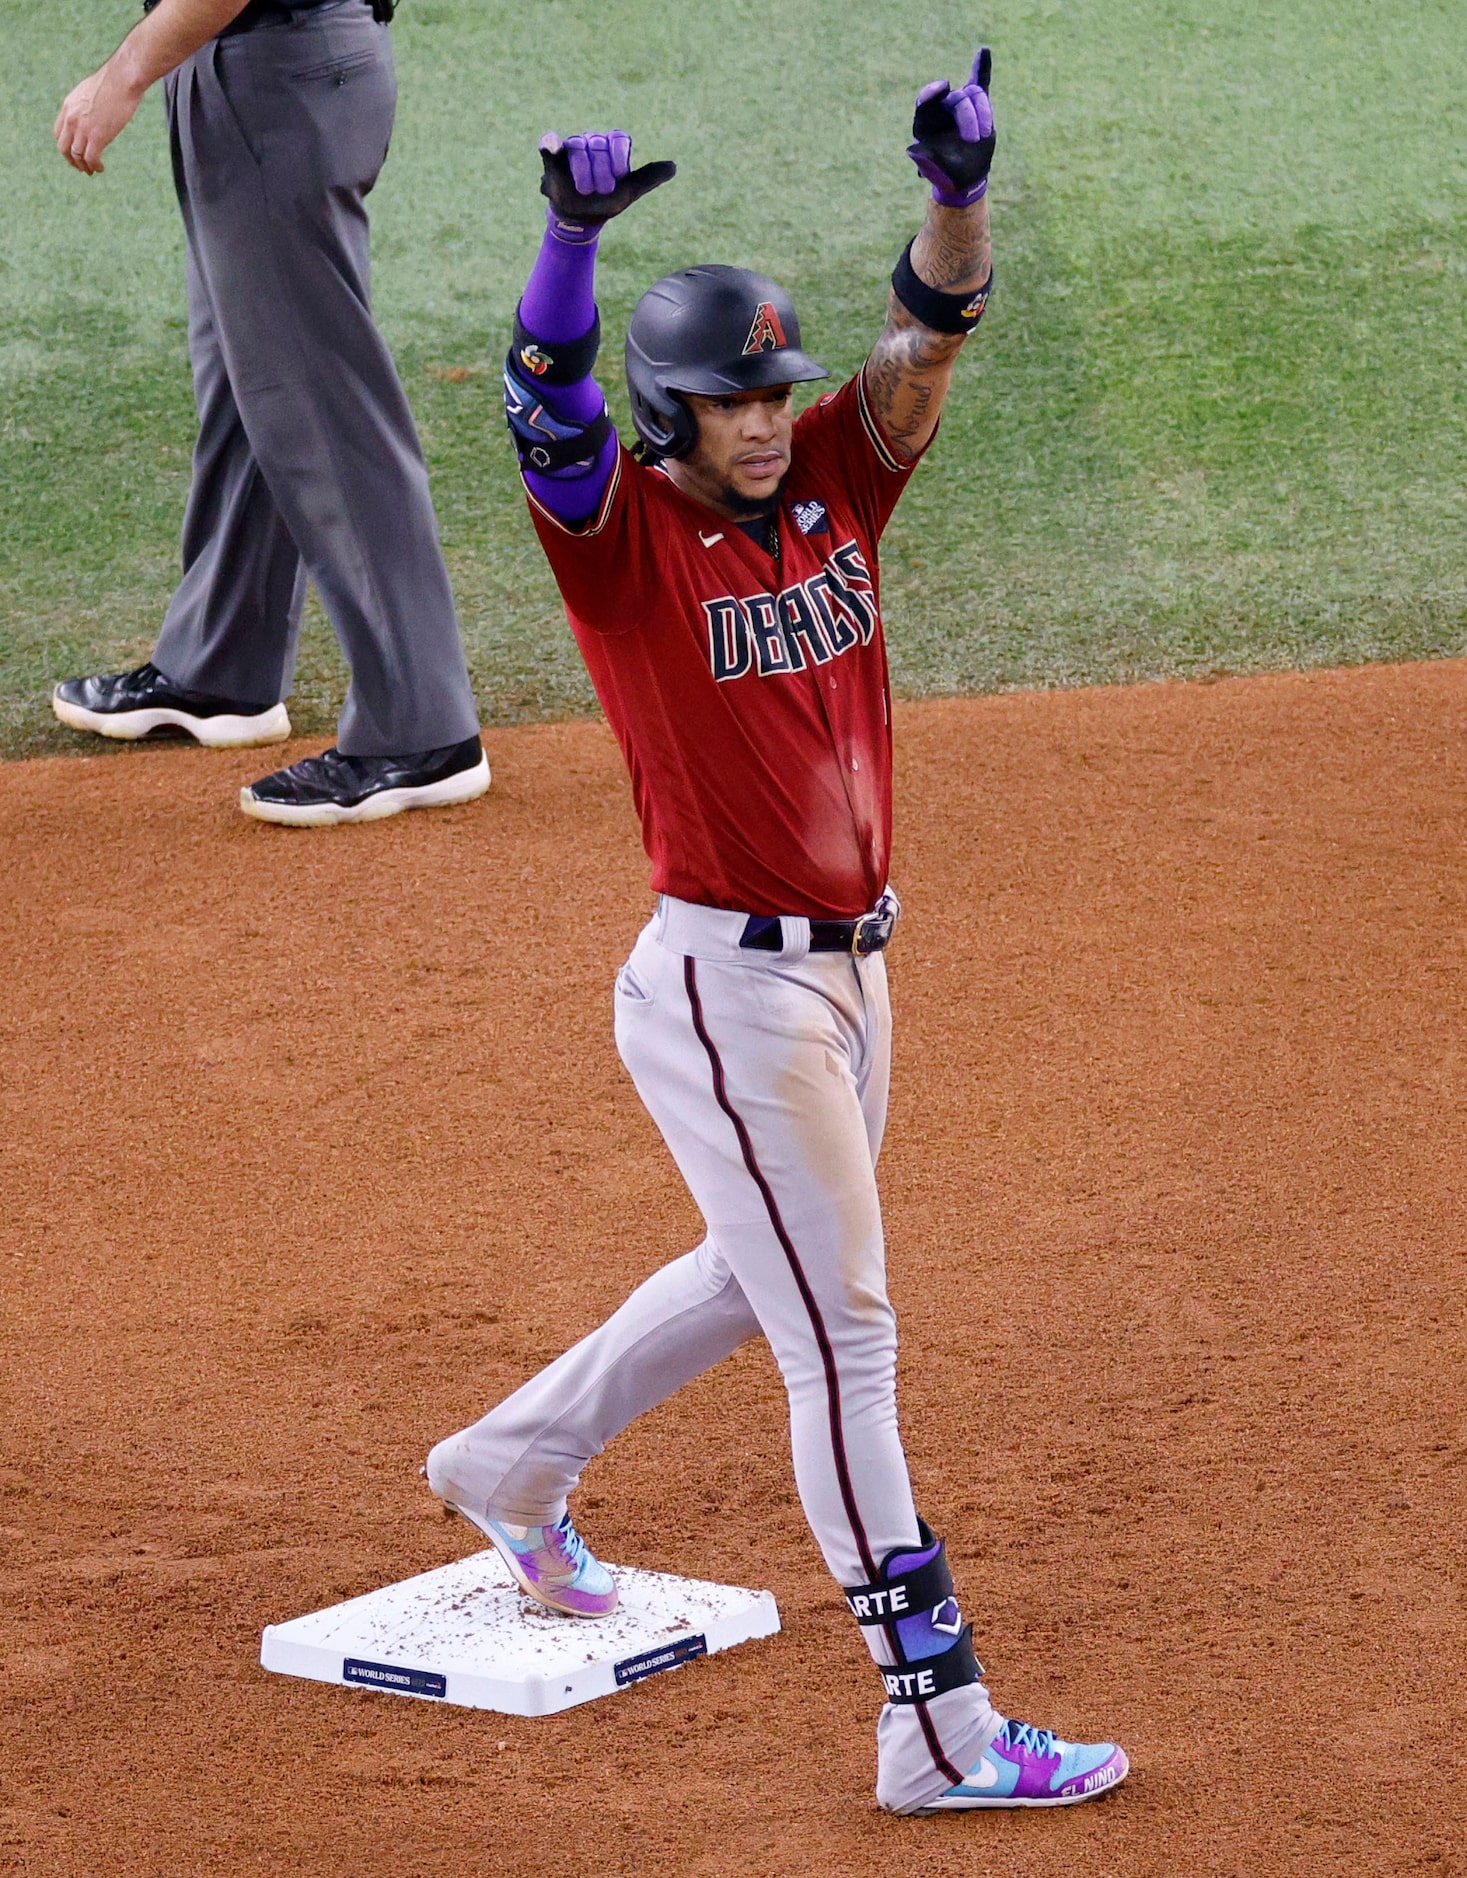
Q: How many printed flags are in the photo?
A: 0